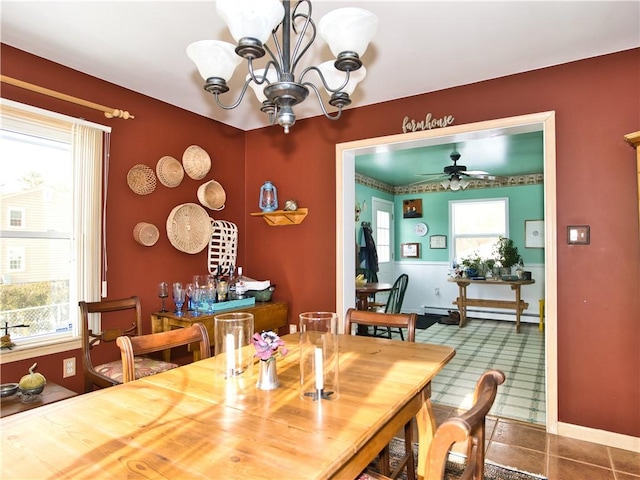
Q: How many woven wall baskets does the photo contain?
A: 7